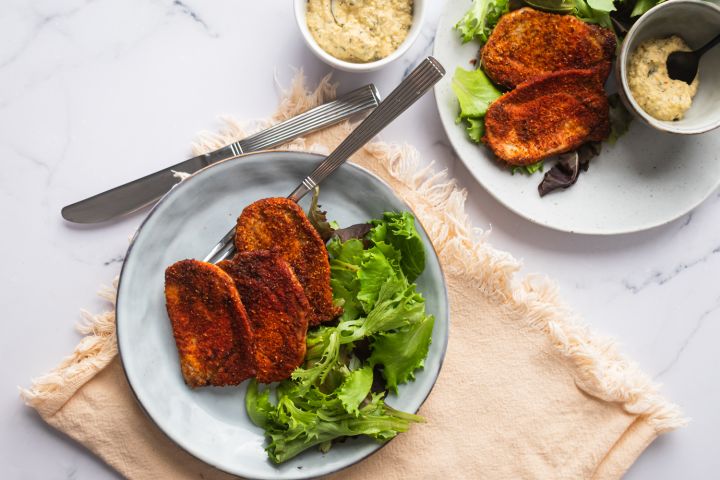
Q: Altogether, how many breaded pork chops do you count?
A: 5